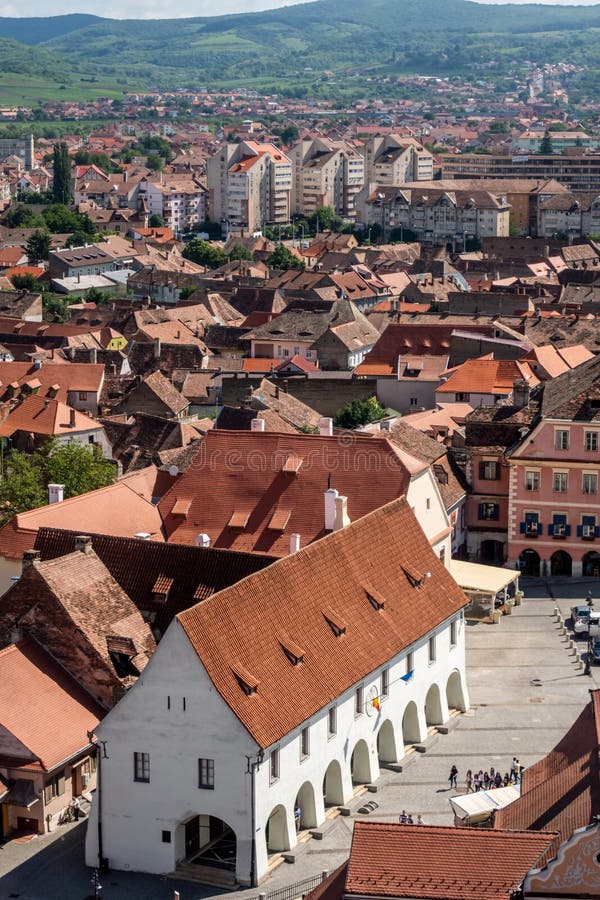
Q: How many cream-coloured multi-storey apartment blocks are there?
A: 3